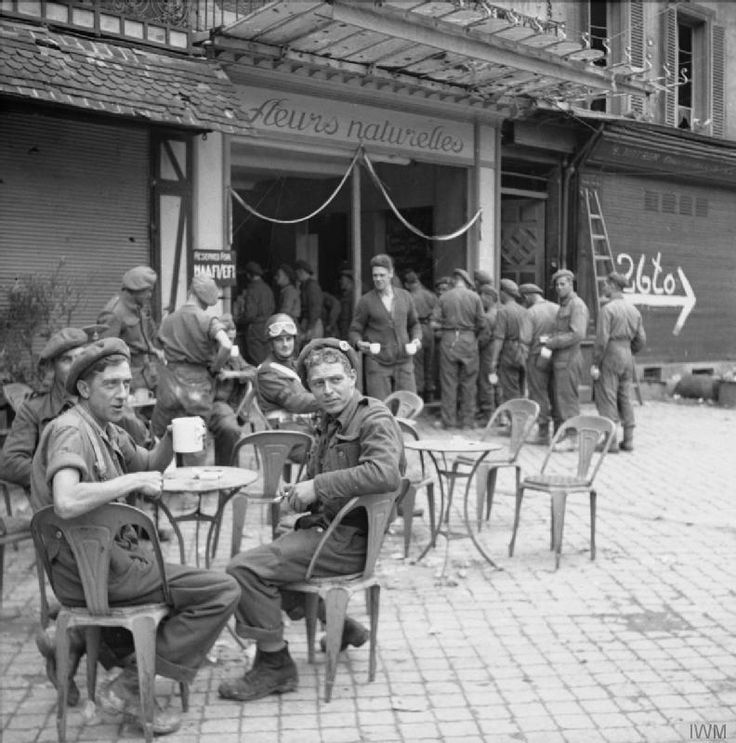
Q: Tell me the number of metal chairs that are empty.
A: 5